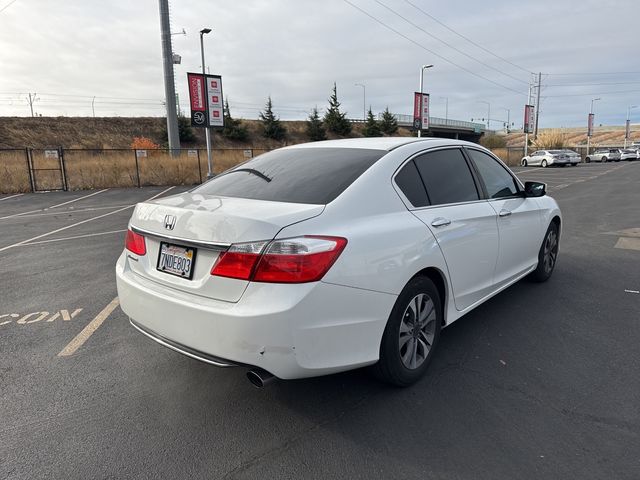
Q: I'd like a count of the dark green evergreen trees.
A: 7